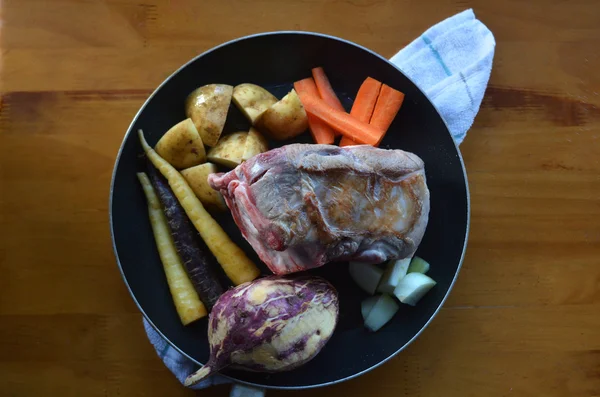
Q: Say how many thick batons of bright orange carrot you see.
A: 5